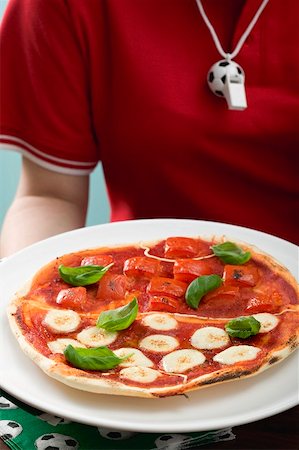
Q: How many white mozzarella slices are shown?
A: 11